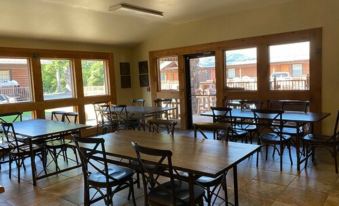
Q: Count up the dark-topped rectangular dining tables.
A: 4